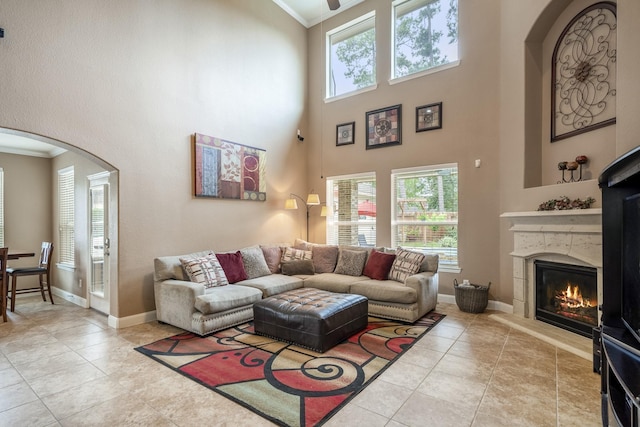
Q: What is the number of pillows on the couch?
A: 10